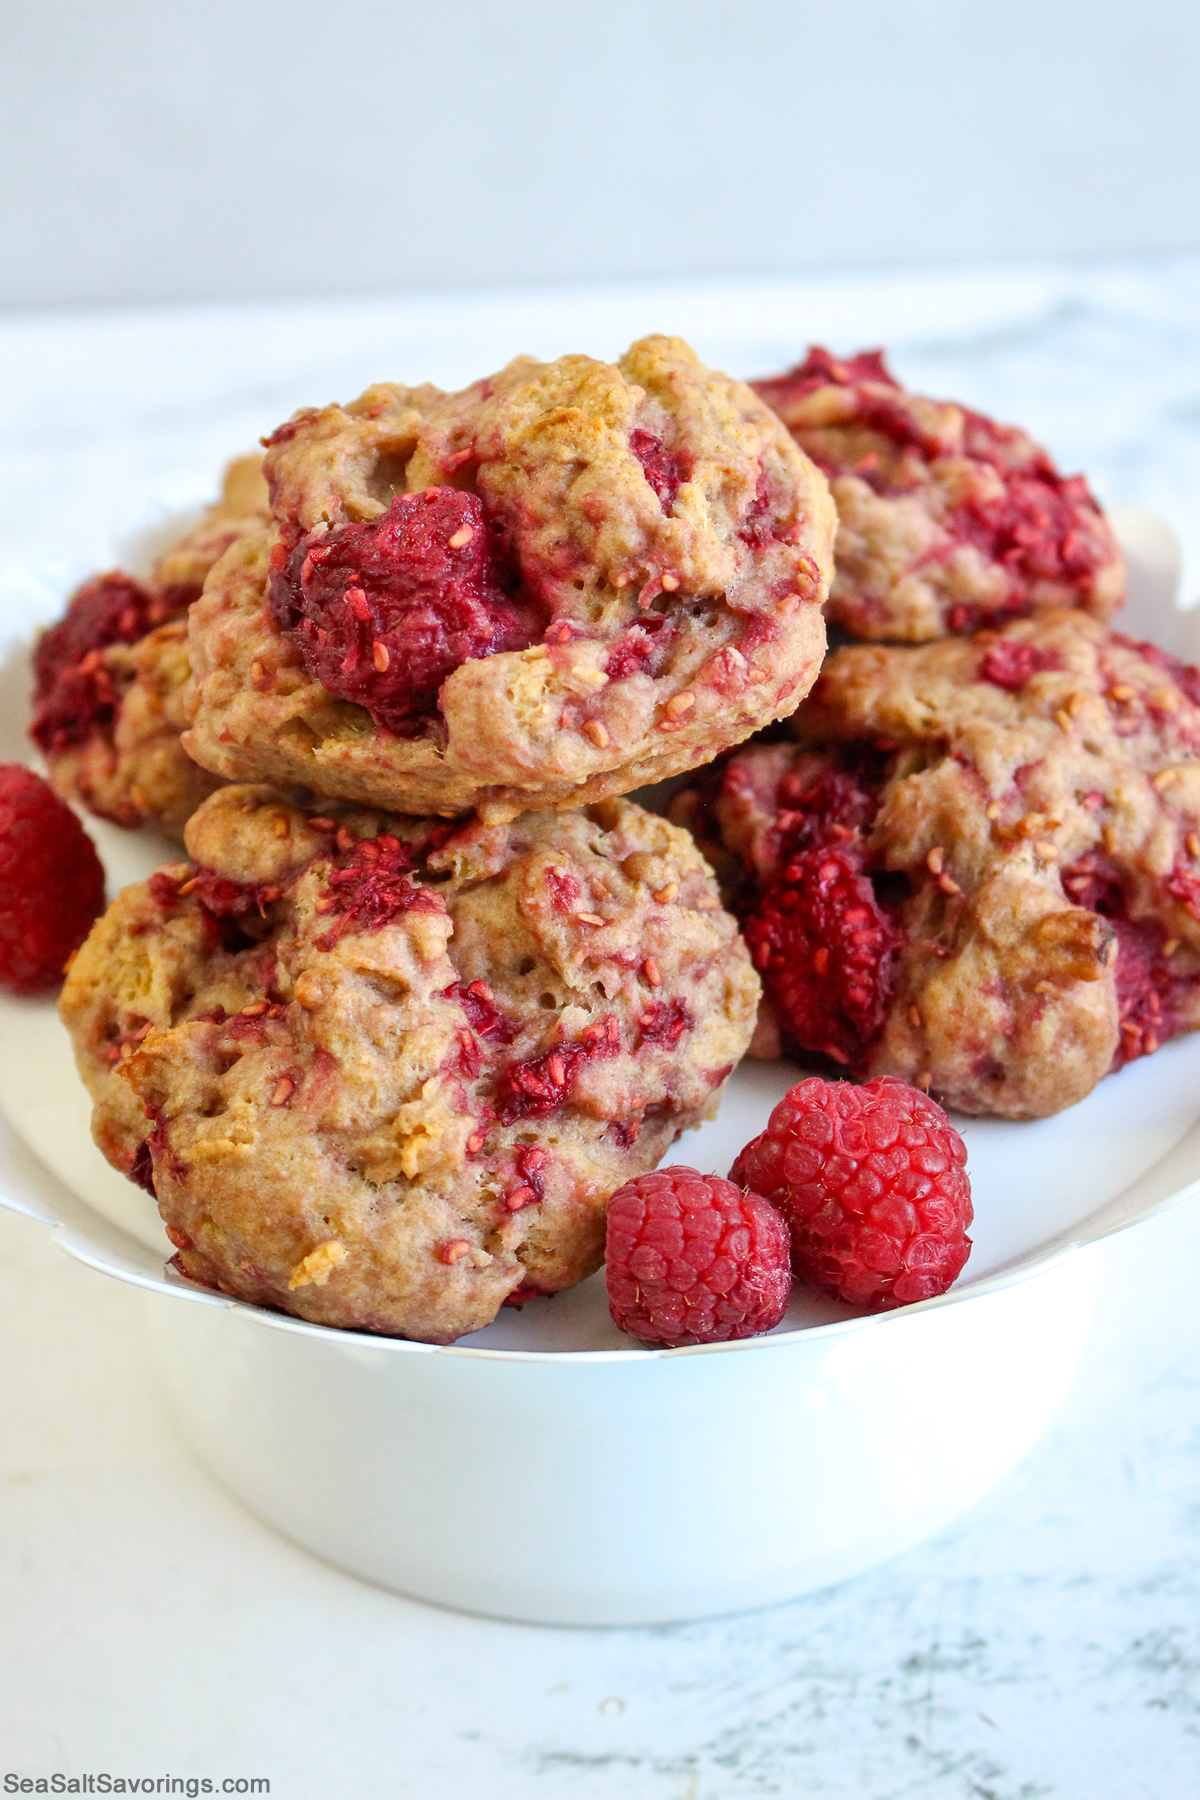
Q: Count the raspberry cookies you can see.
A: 5